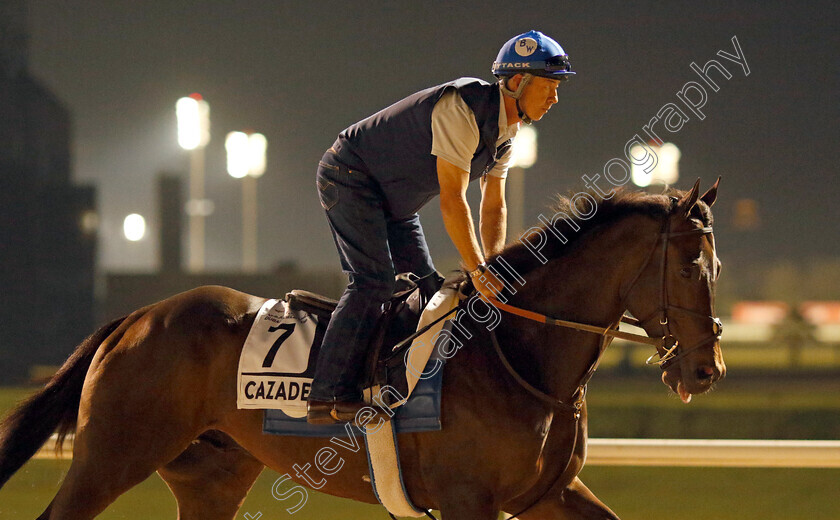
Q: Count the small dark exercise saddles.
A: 1